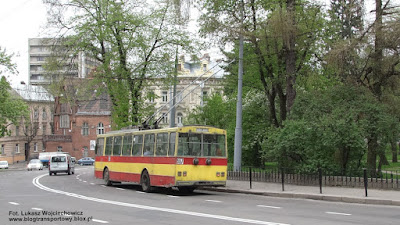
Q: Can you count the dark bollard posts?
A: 4